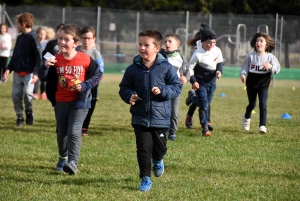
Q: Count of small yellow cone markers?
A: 3